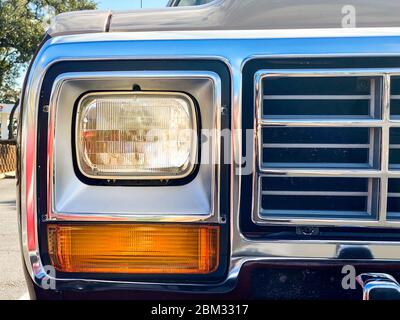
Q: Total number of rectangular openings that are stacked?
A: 3